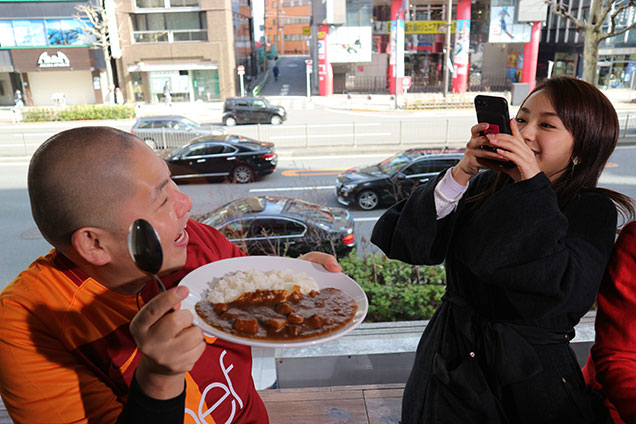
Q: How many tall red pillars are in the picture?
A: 4